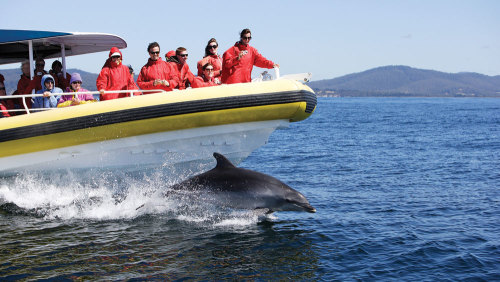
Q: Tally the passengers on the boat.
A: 13